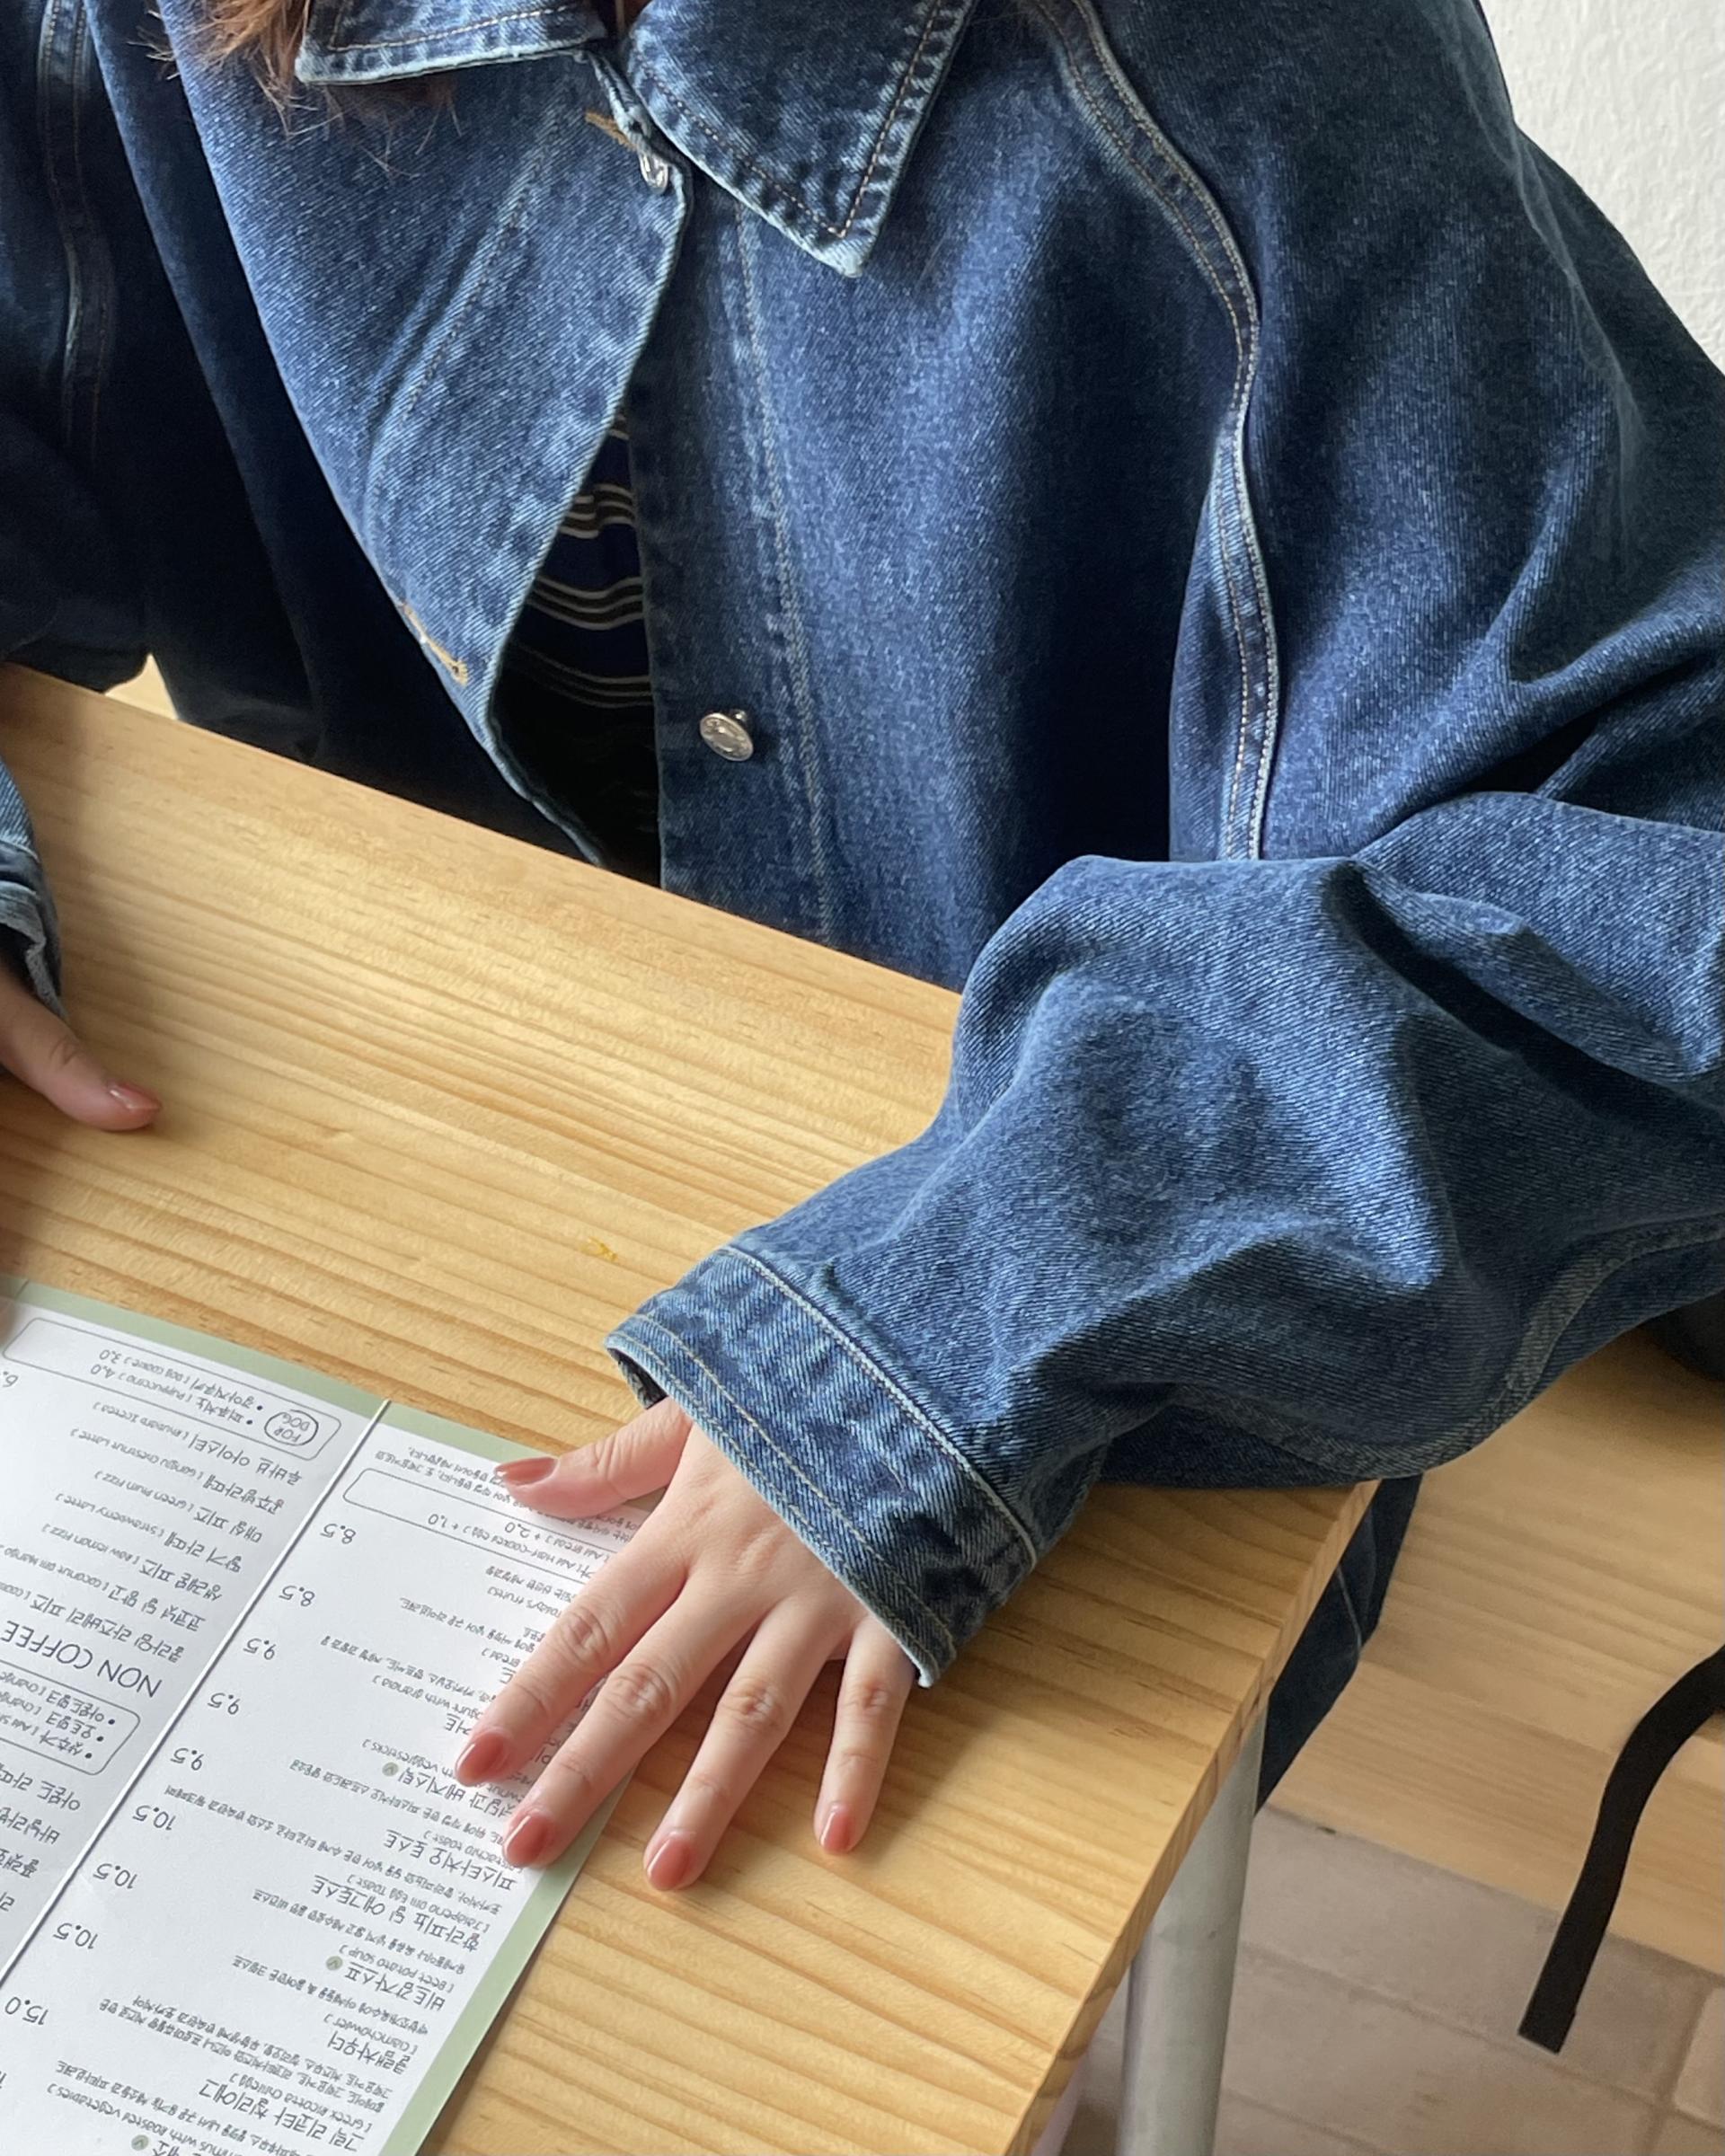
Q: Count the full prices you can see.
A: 13